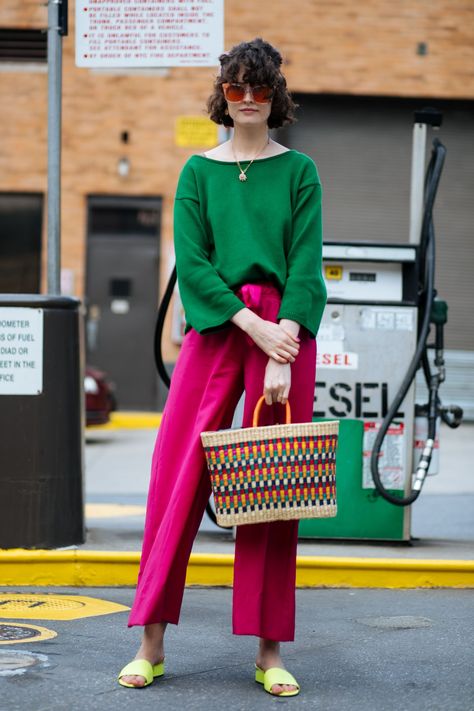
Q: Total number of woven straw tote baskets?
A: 1